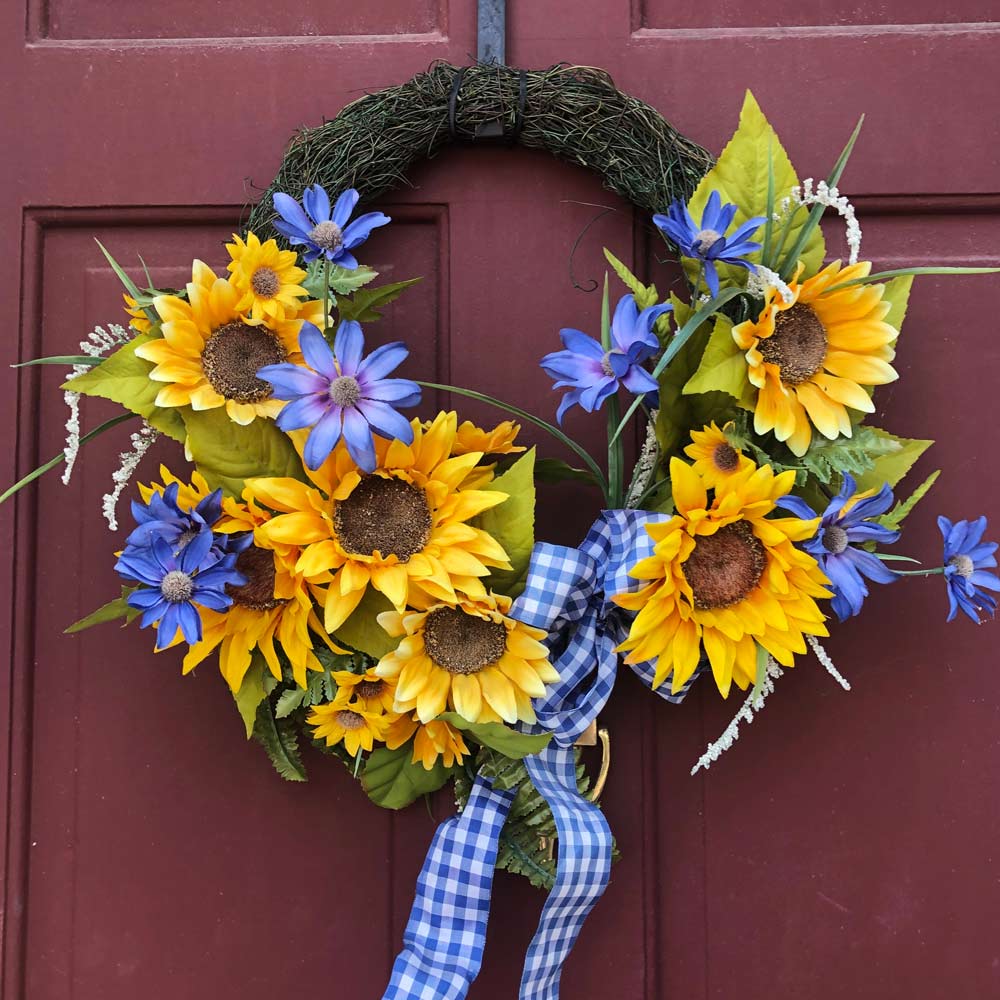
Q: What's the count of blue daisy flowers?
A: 8